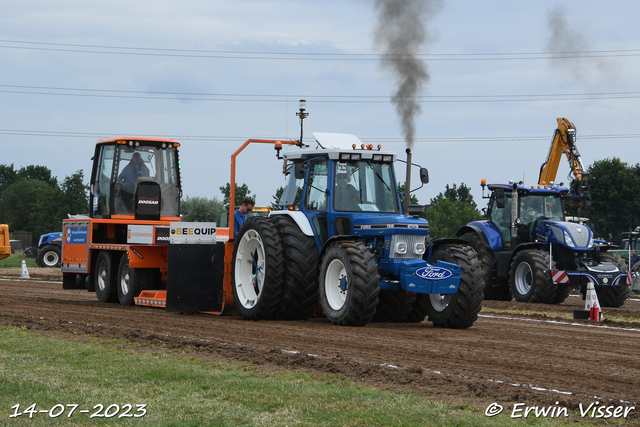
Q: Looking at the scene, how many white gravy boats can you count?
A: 0